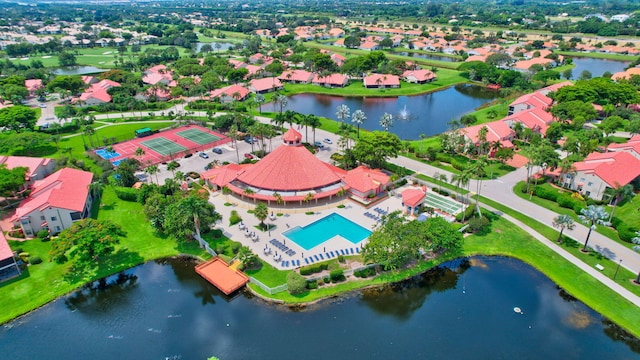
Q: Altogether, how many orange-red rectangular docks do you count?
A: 1